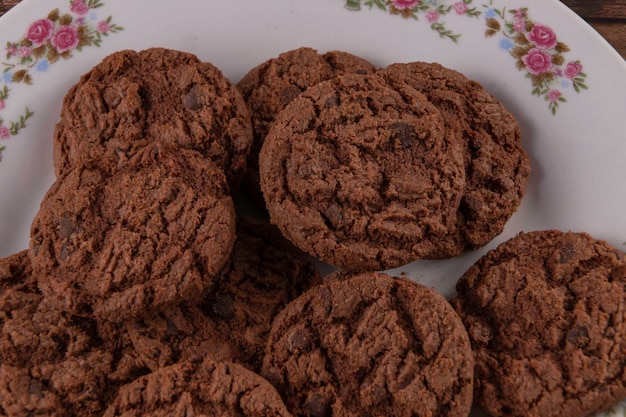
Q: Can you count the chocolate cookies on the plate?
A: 10